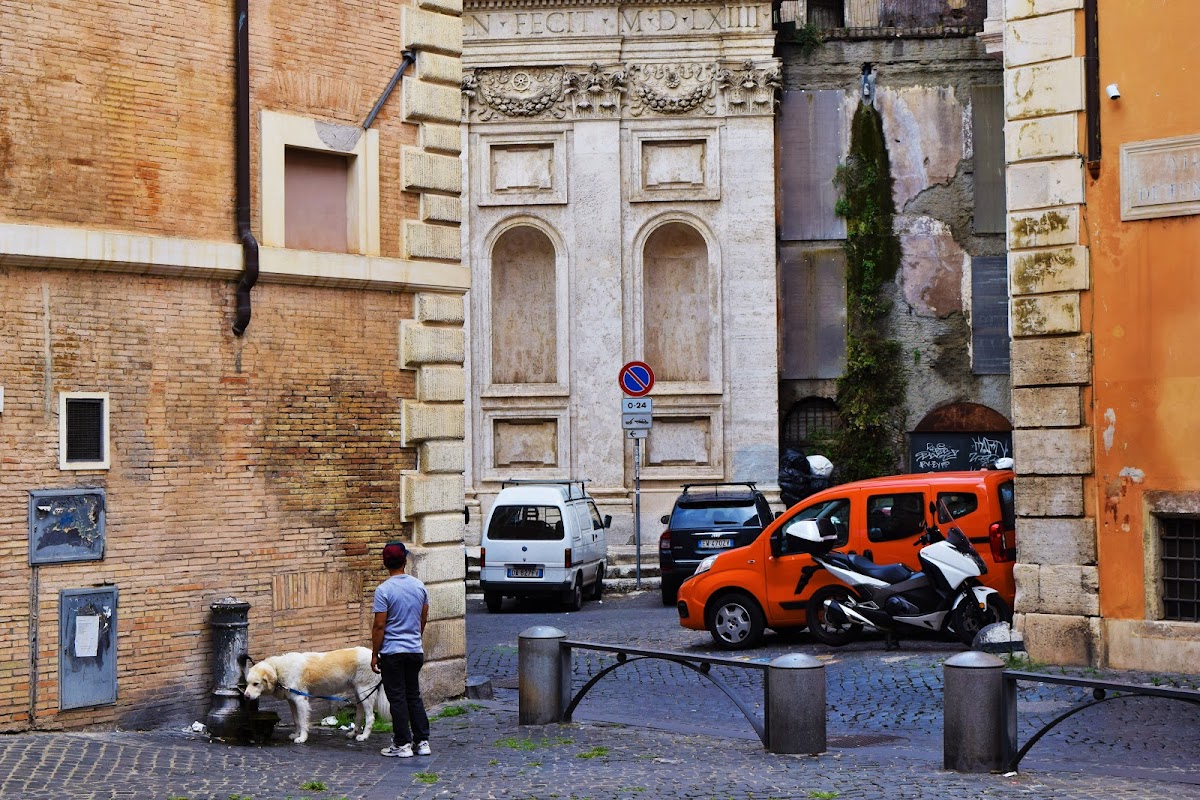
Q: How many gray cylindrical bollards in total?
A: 3